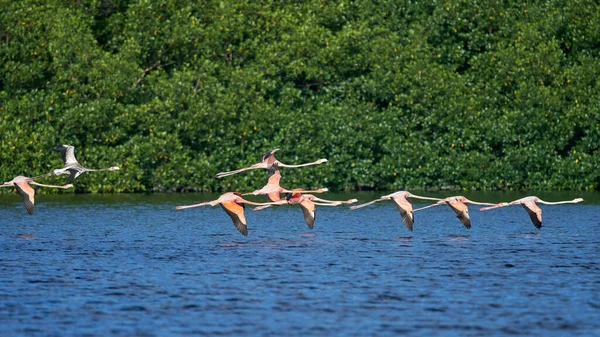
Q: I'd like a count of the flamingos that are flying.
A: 10